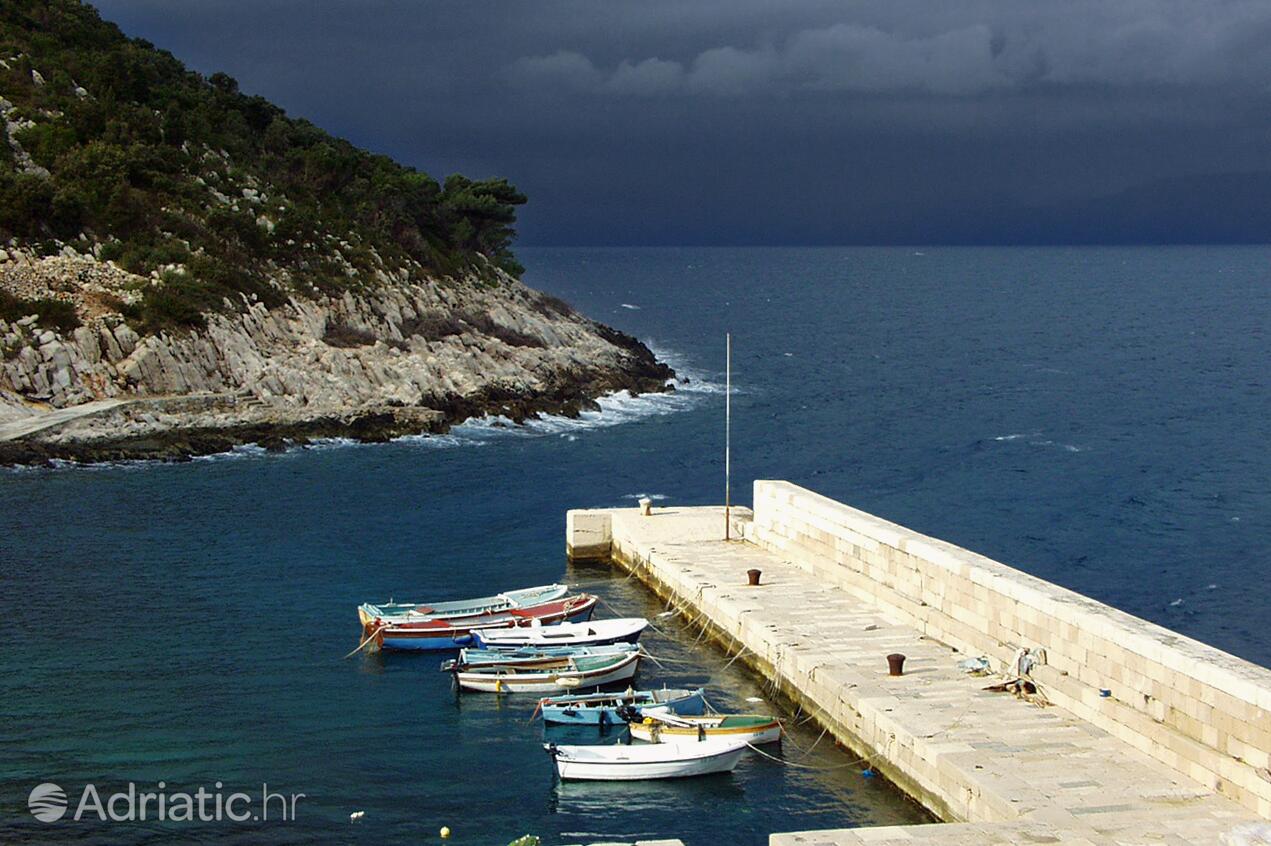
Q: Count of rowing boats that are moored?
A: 8